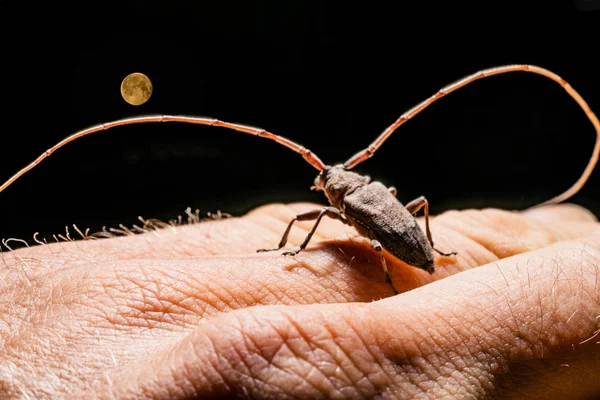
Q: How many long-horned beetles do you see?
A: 1